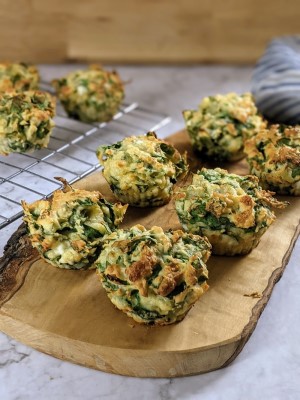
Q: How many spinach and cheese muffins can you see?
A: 9